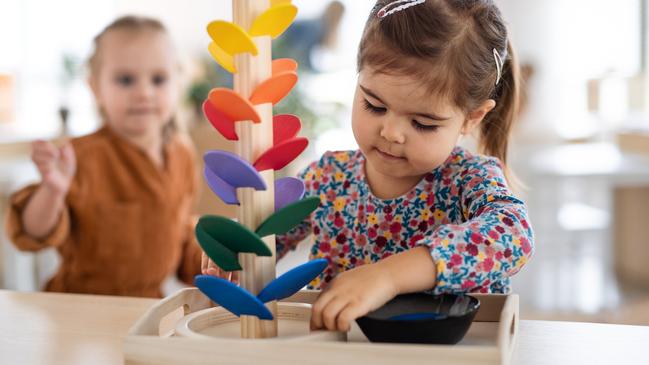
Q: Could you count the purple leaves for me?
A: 3